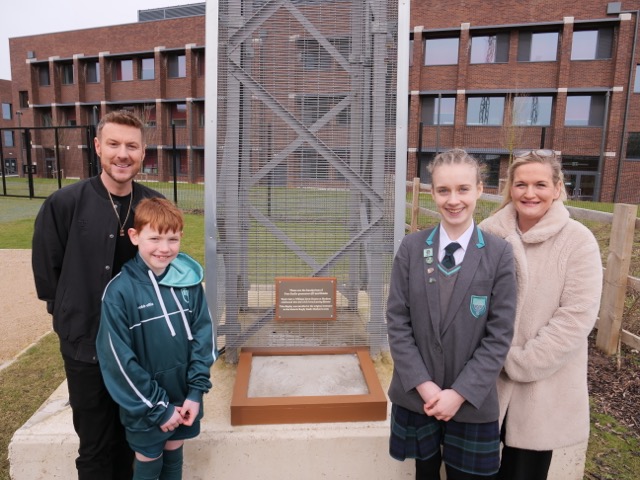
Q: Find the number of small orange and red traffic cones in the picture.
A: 0